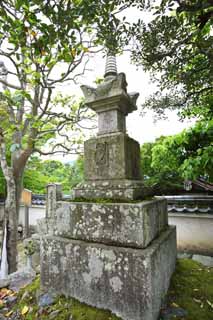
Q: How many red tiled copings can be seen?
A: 0